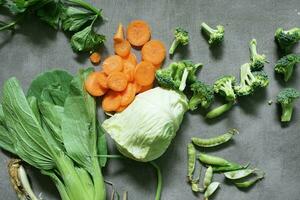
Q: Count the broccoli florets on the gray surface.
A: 10